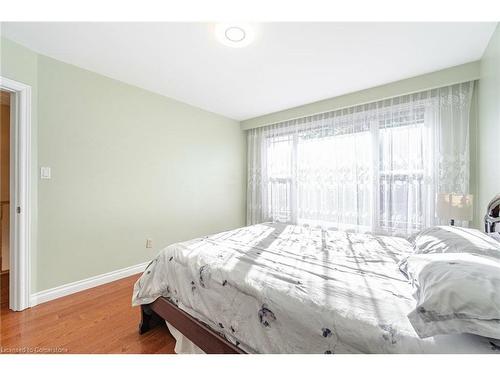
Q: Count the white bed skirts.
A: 1